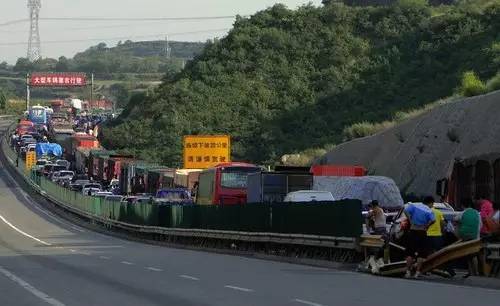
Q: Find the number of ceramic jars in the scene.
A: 0